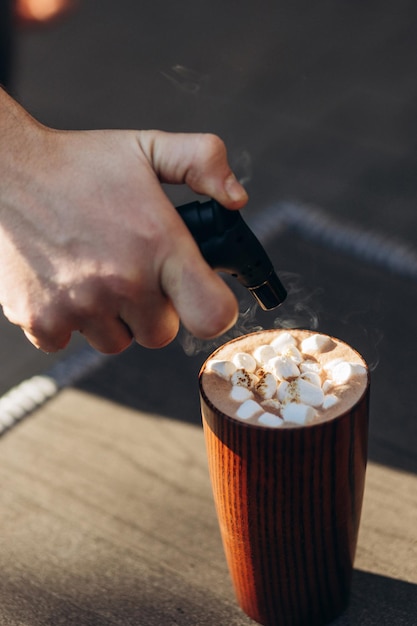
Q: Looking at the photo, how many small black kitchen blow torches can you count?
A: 1